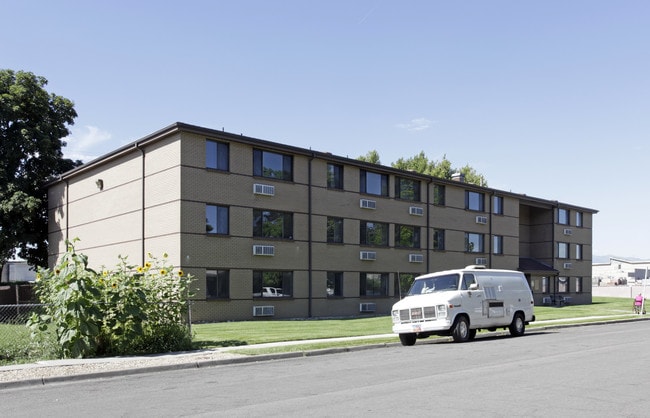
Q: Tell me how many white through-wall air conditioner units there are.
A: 14